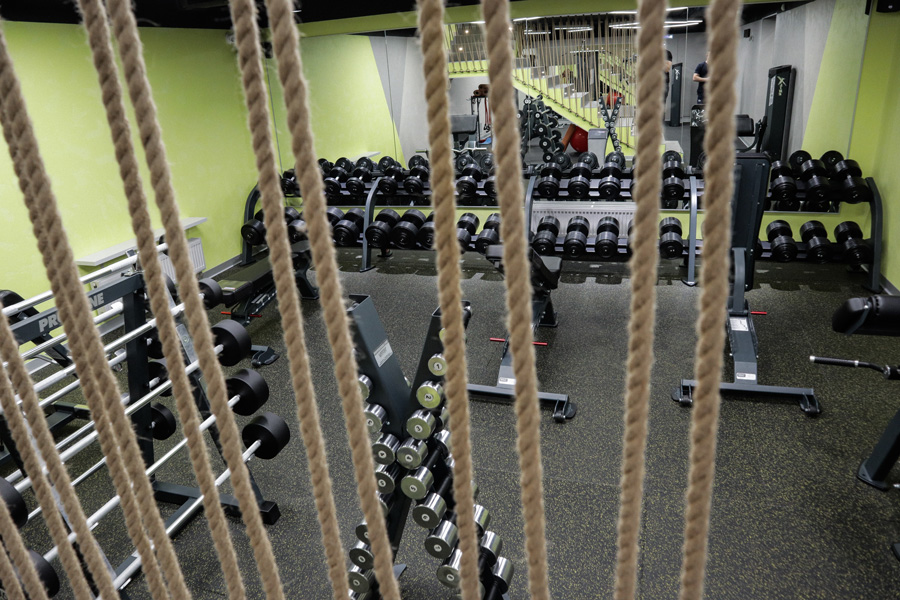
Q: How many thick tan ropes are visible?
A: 14